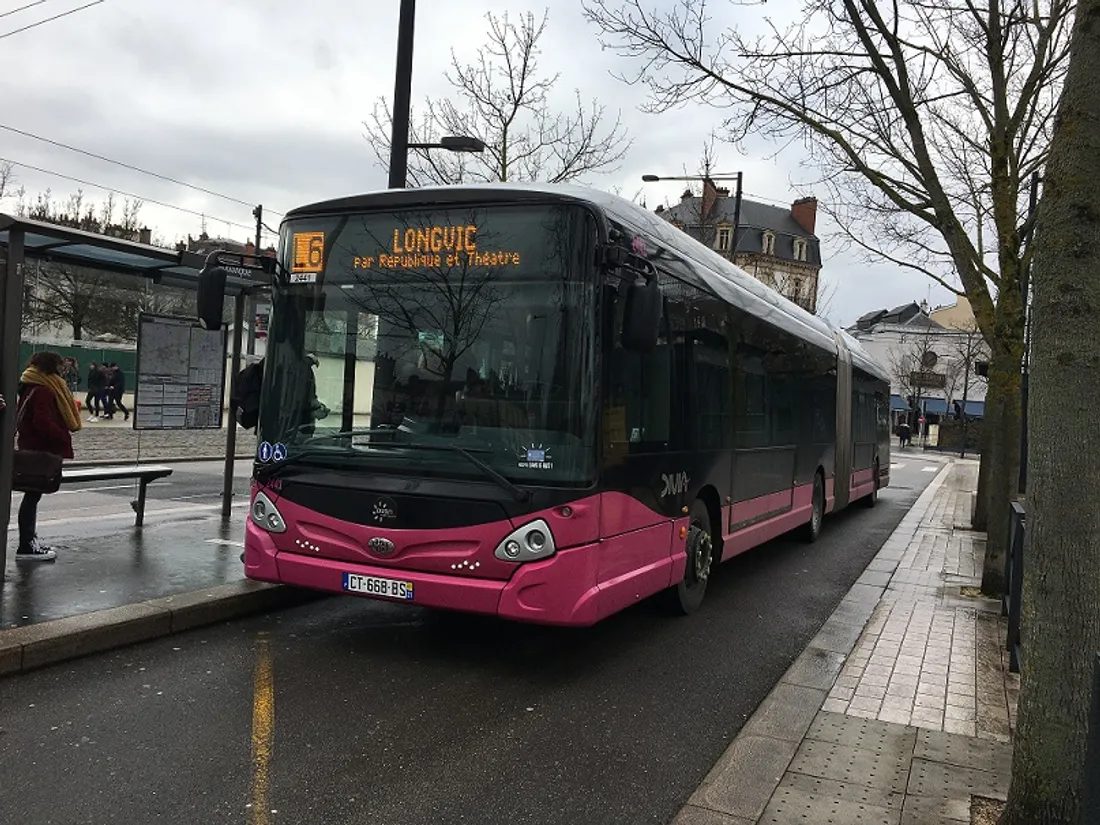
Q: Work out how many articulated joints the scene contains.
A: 1